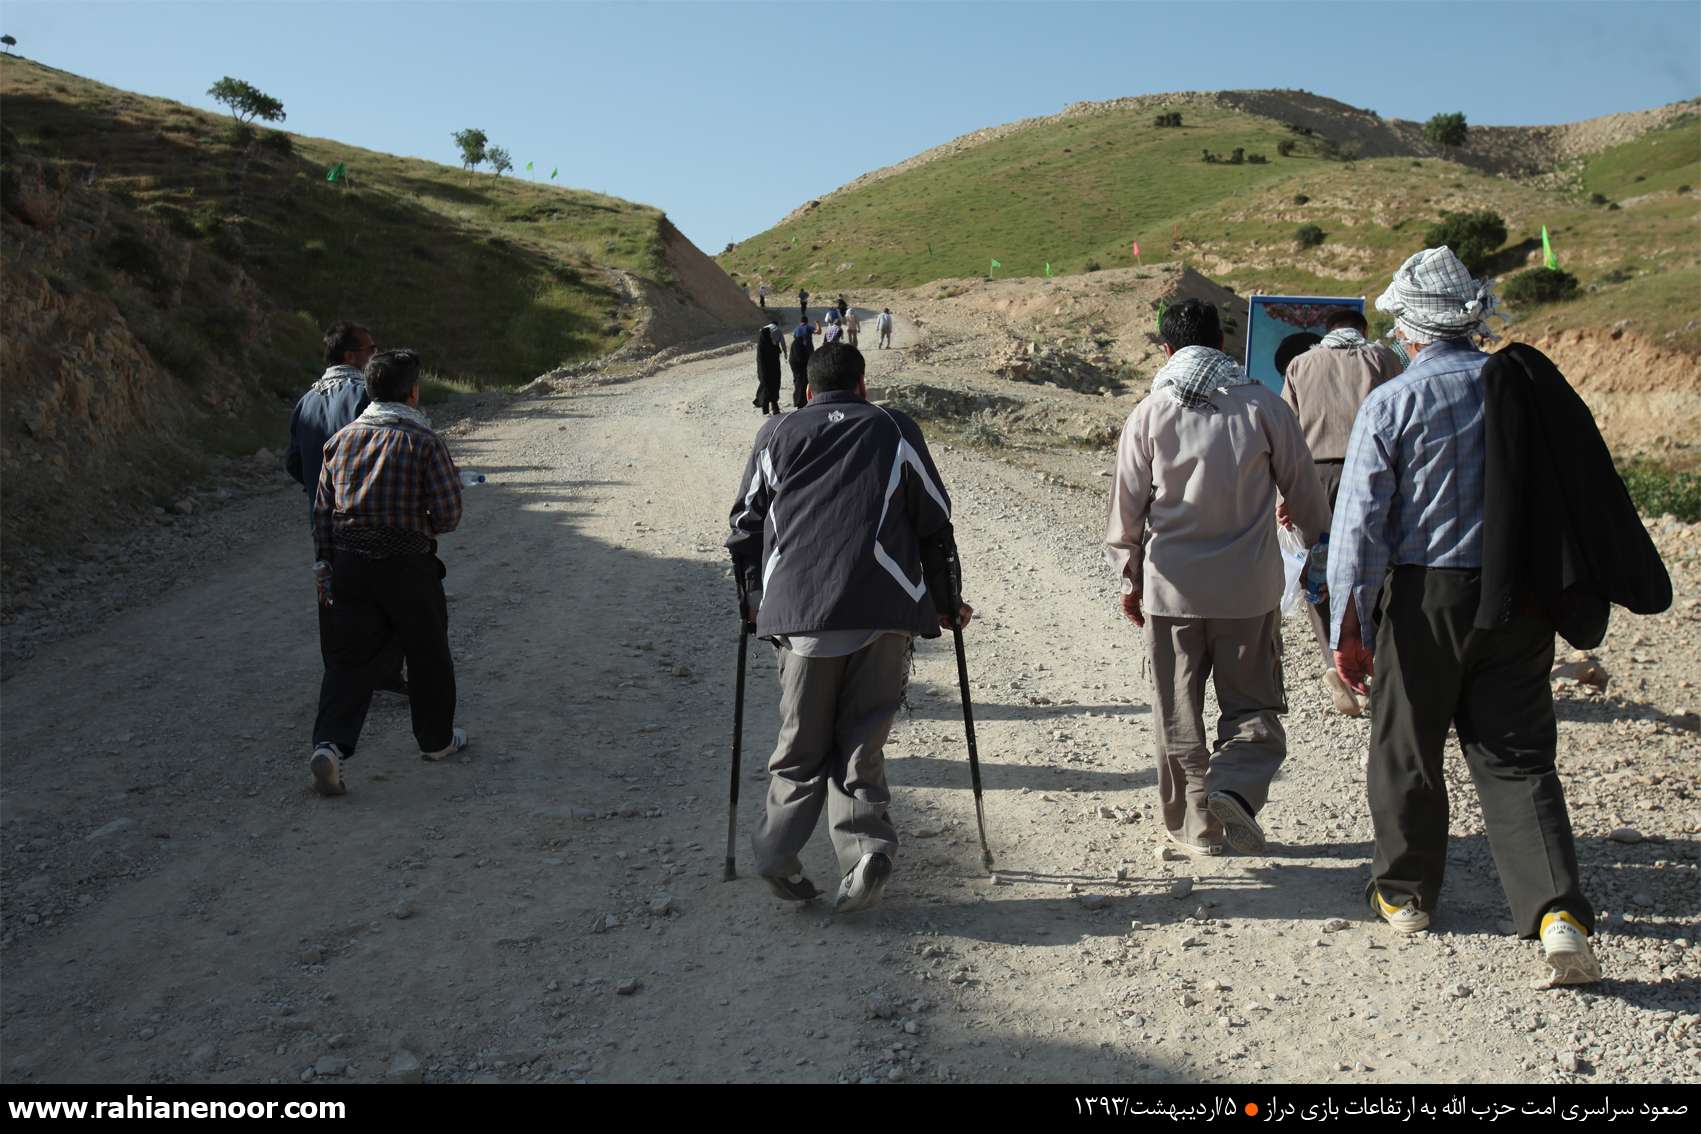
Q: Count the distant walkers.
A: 9